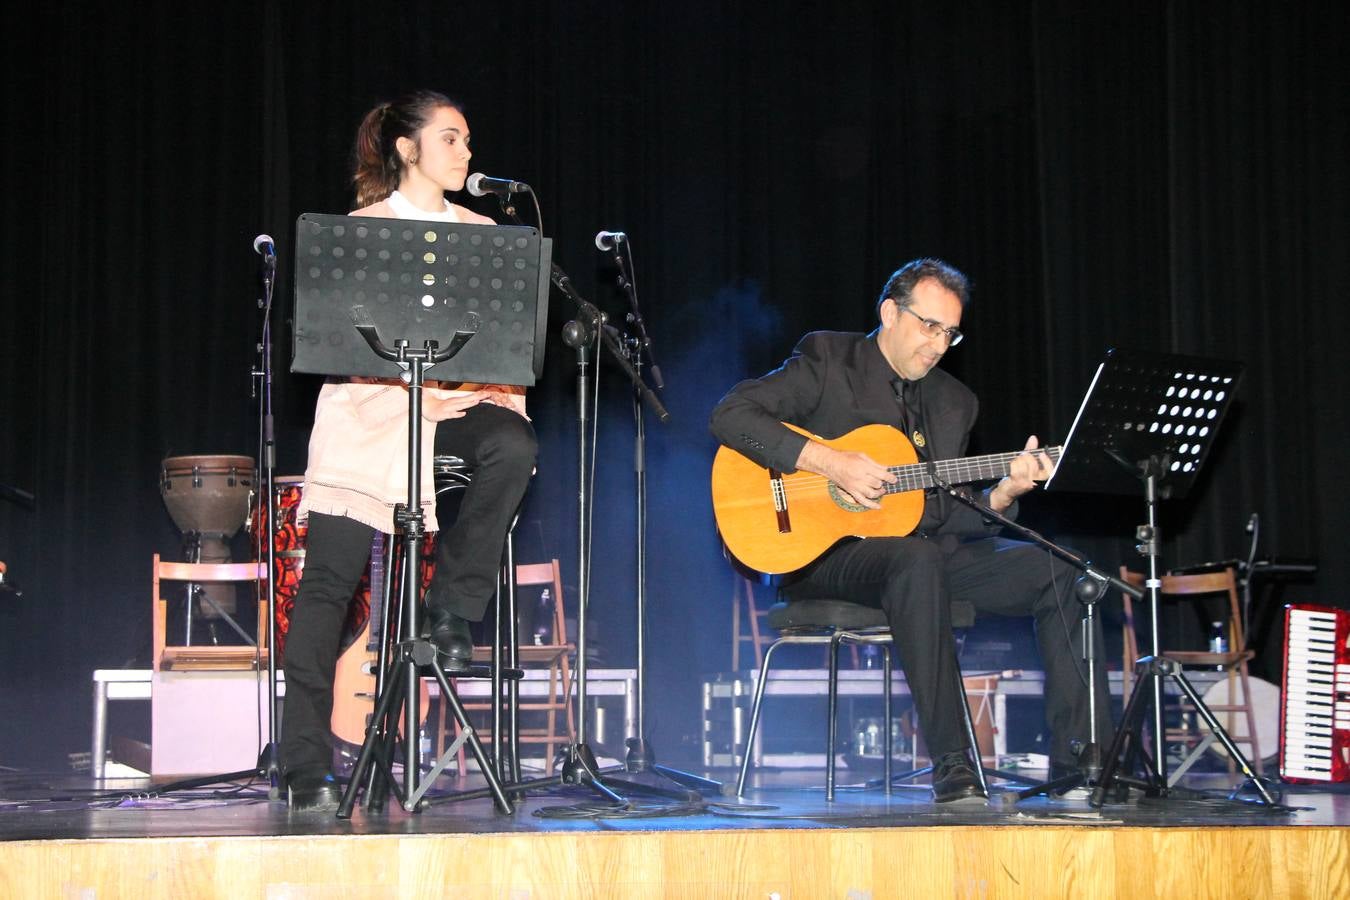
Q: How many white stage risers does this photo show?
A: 2